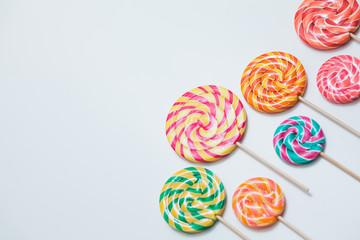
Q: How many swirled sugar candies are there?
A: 7